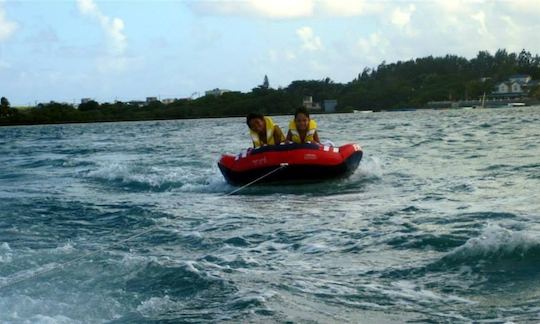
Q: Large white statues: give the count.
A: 0